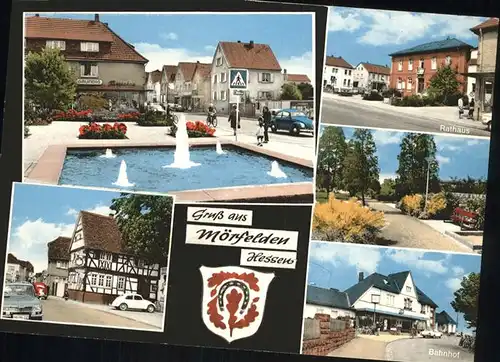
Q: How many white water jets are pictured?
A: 5